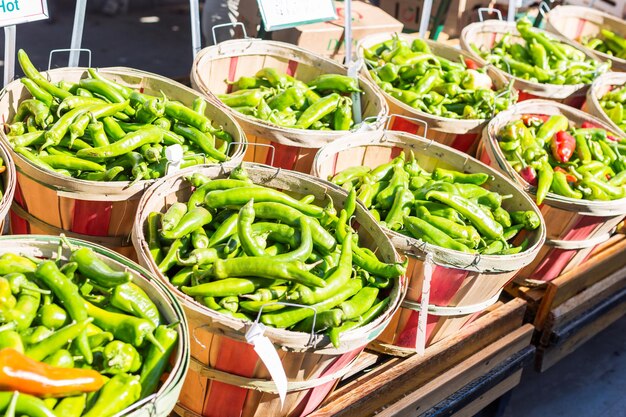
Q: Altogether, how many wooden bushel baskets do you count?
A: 11